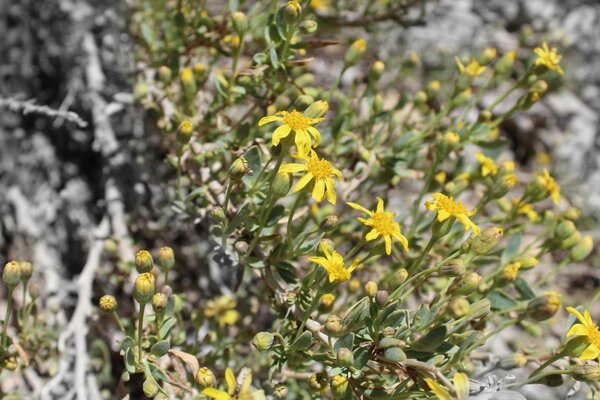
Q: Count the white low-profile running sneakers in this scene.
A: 0